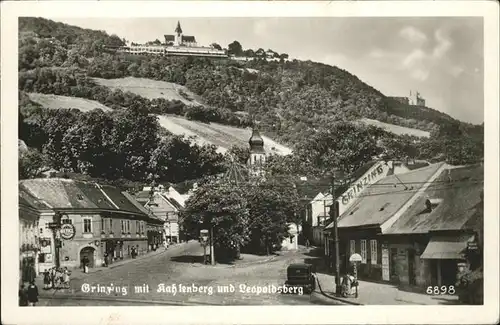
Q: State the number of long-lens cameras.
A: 0